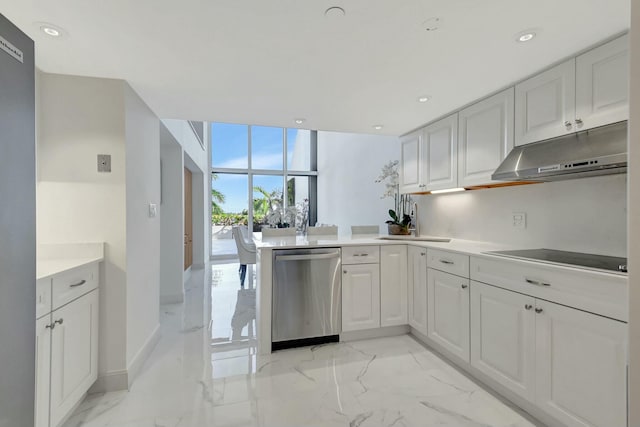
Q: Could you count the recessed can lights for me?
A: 5